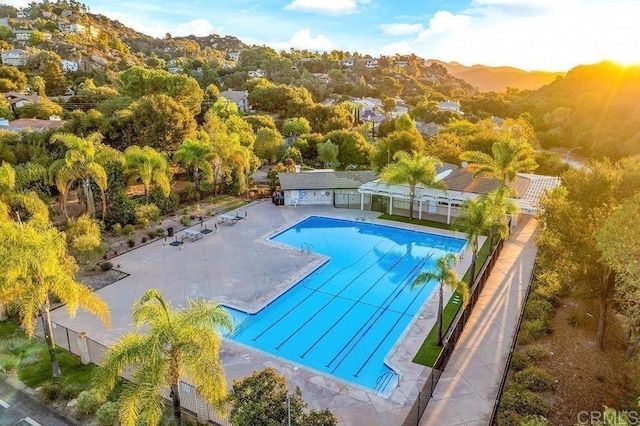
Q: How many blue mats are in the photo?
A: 3